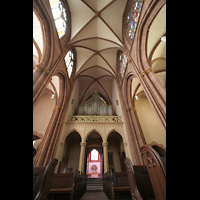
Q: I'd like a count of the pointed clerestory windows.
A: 4